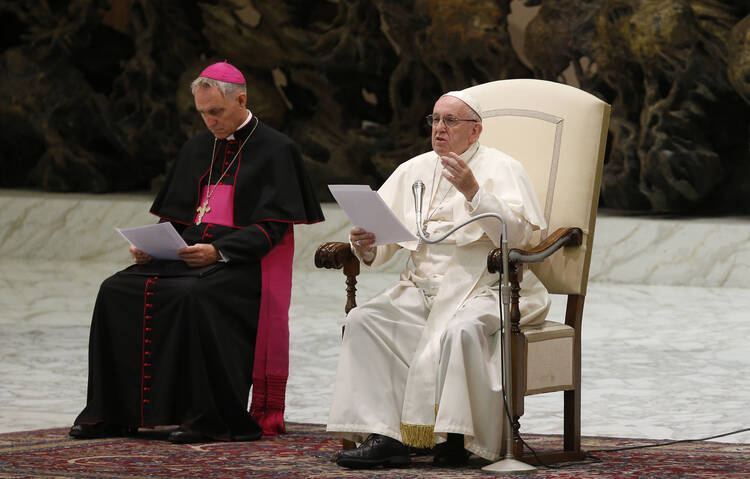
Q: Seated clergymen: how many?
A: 2